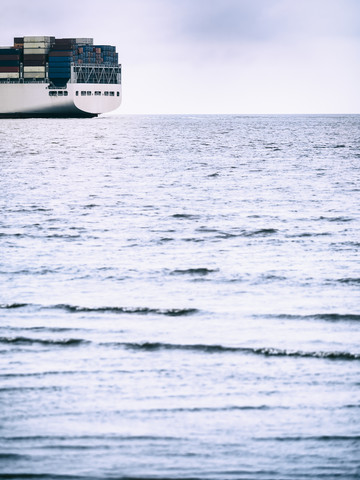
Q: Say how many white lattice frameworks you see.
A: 1